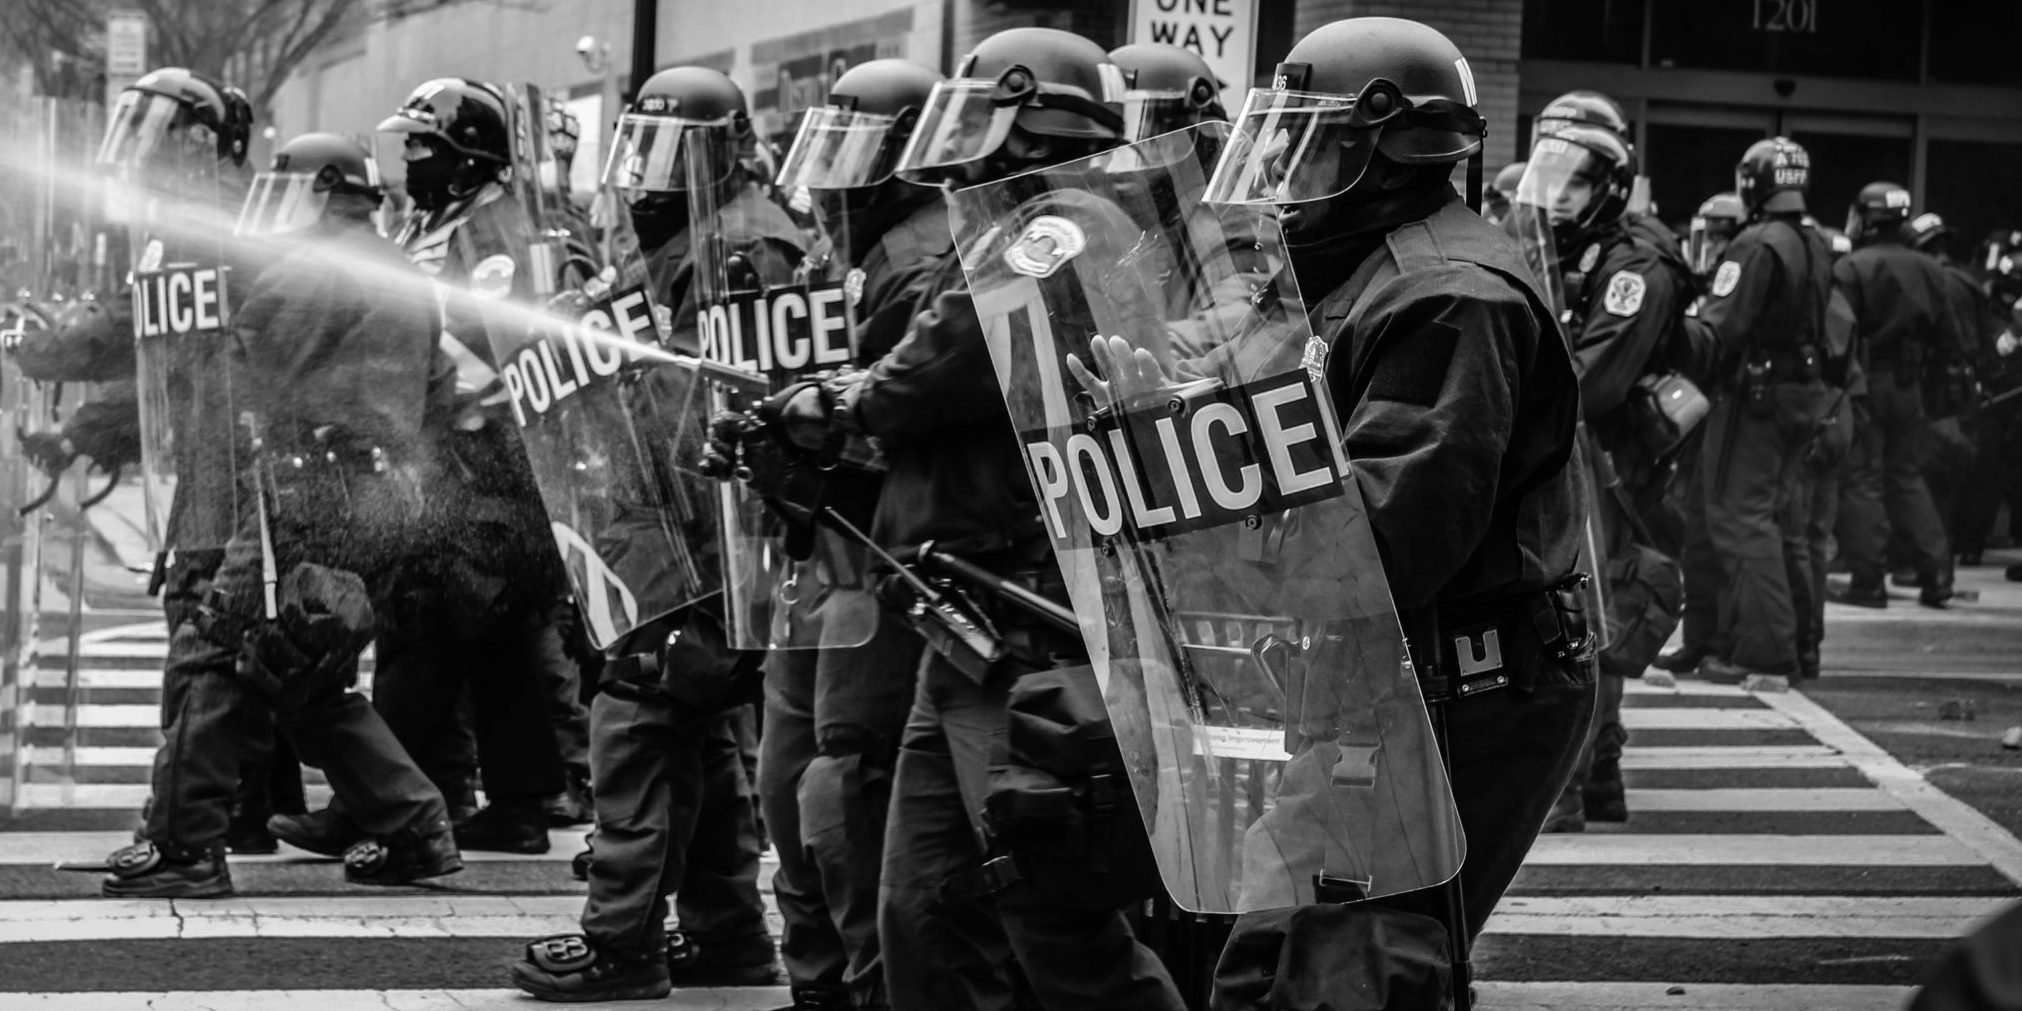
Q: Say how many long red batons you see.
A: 0